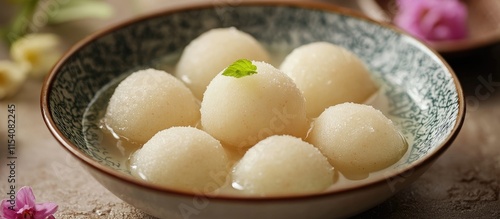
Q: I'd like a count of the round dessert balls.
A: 7